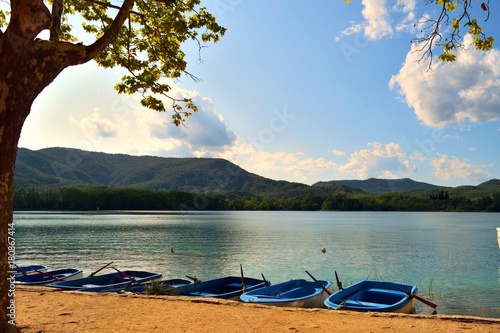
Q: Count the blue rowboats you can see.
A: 7